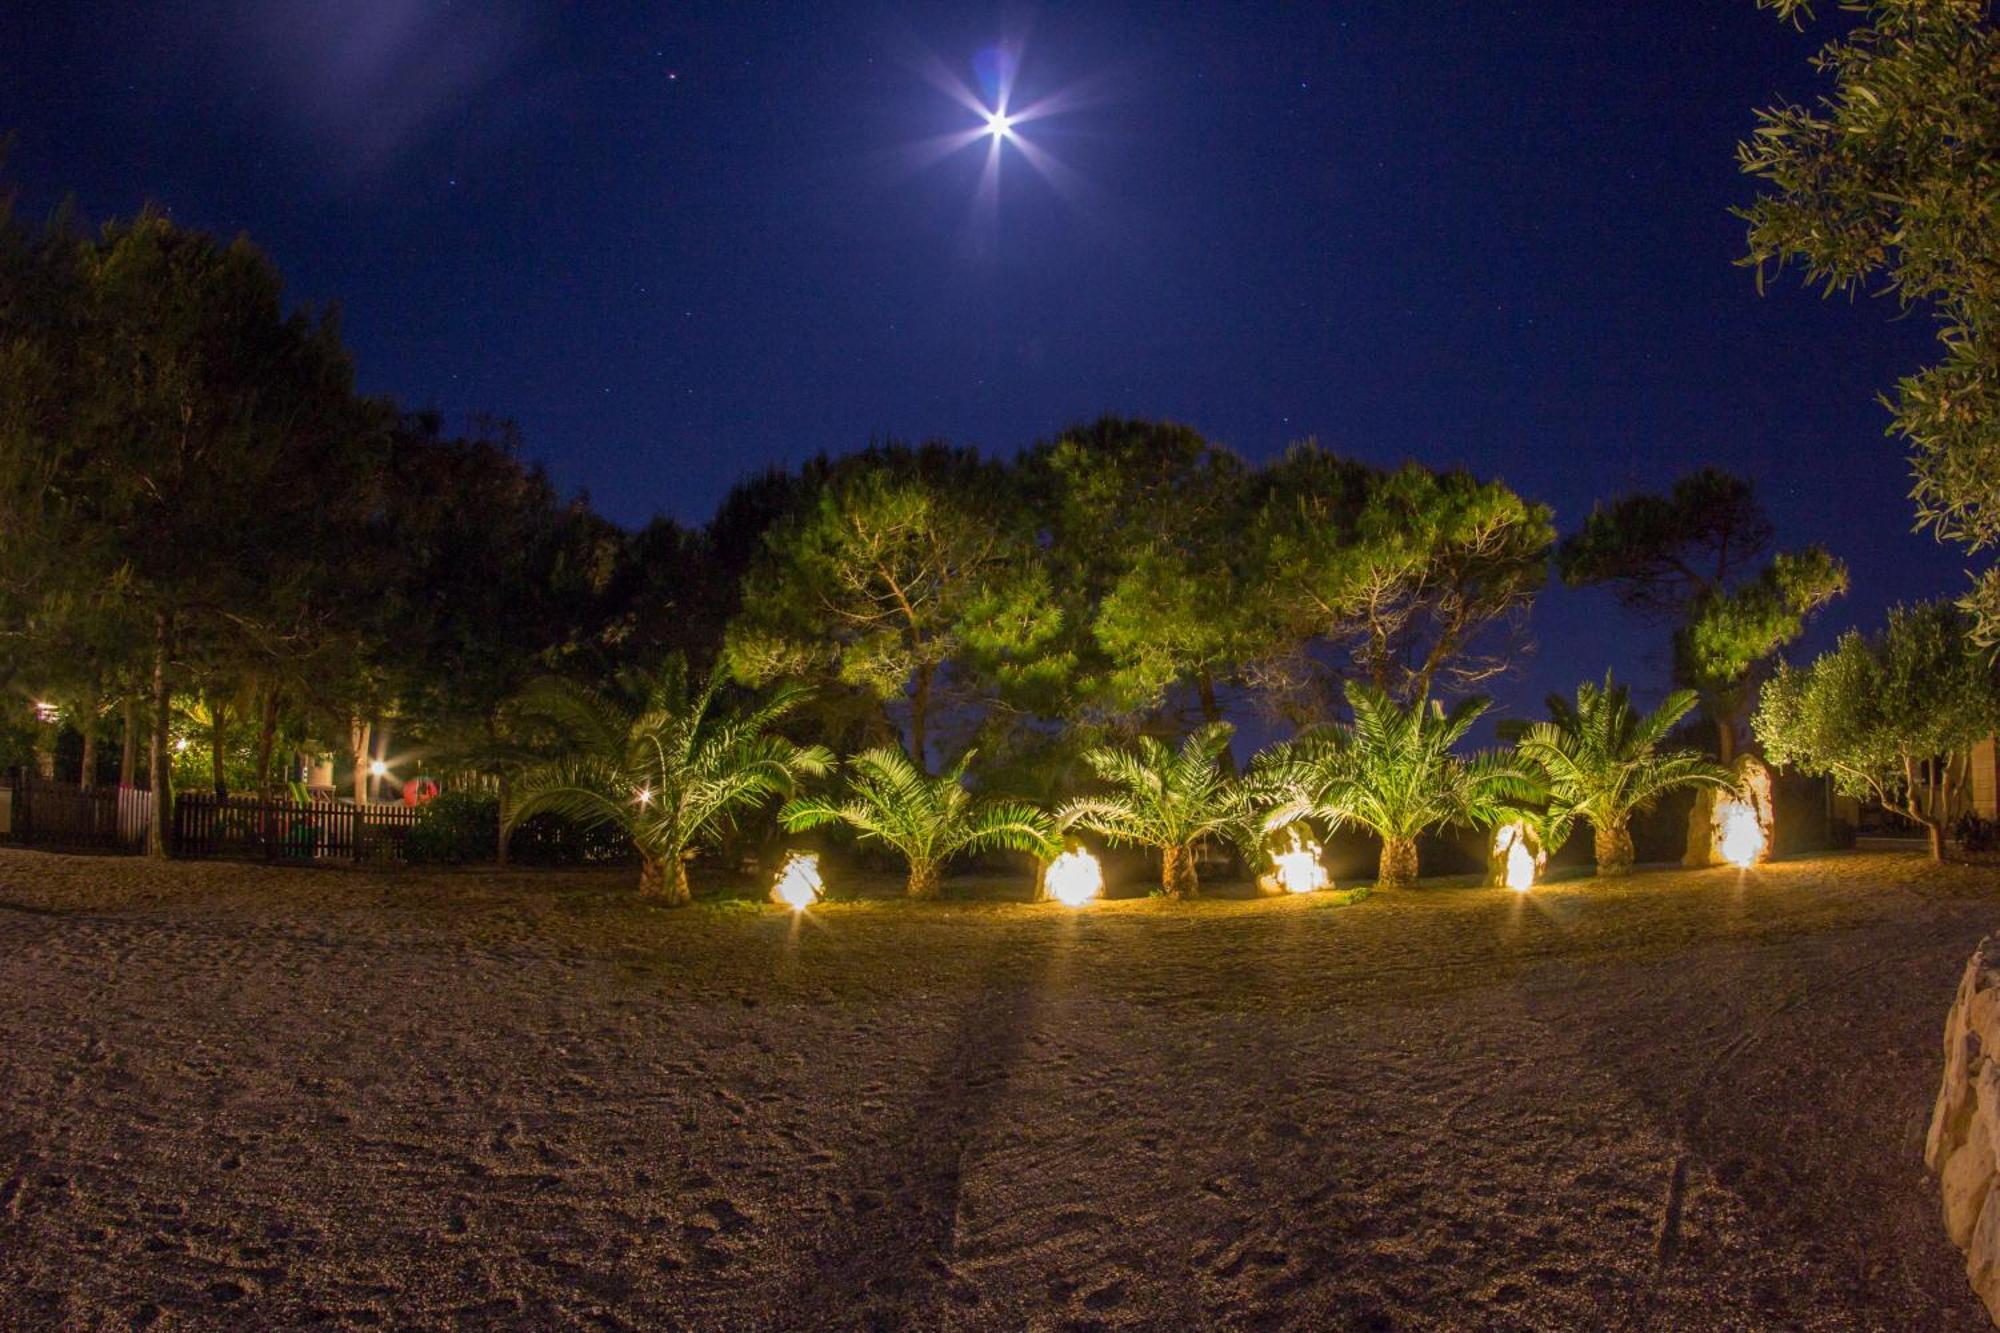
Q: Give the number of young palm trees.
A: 5